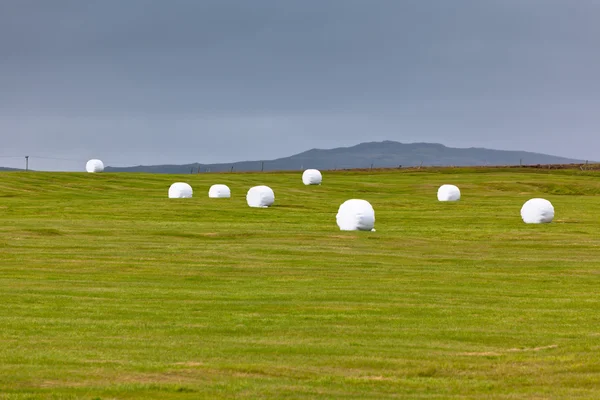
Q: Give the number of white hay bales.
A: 8